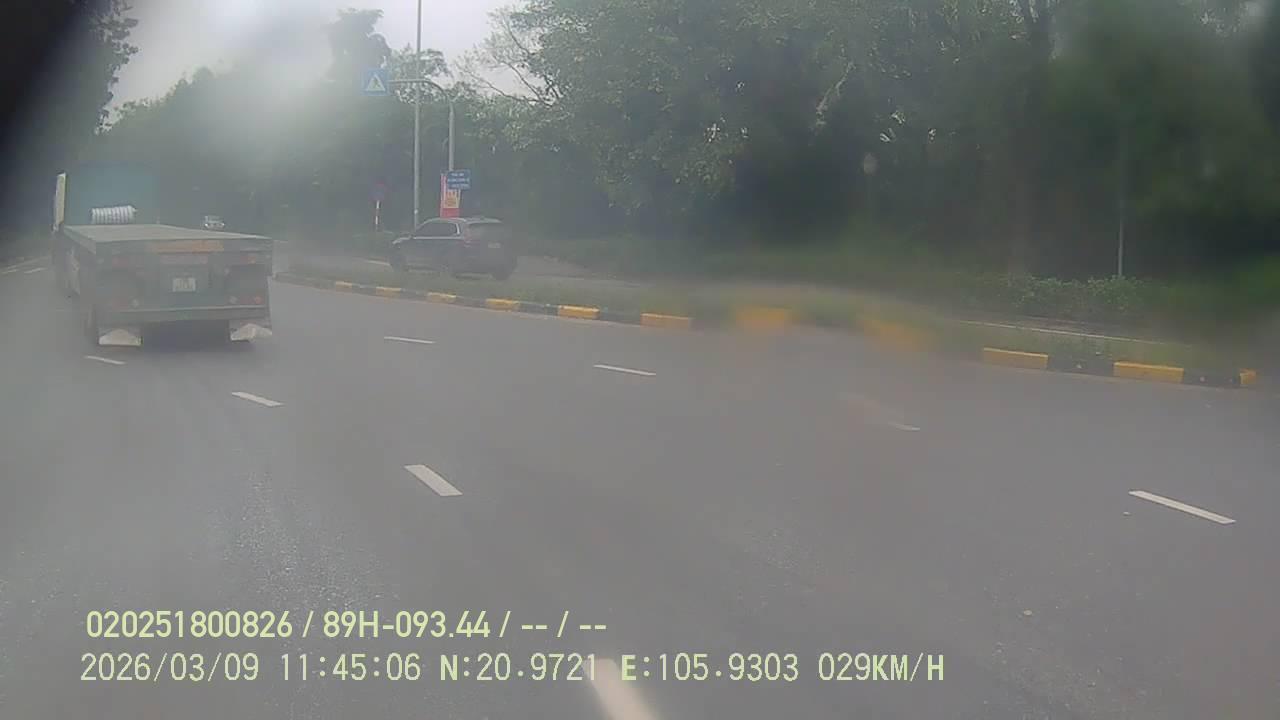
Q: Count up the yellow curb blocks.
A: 11